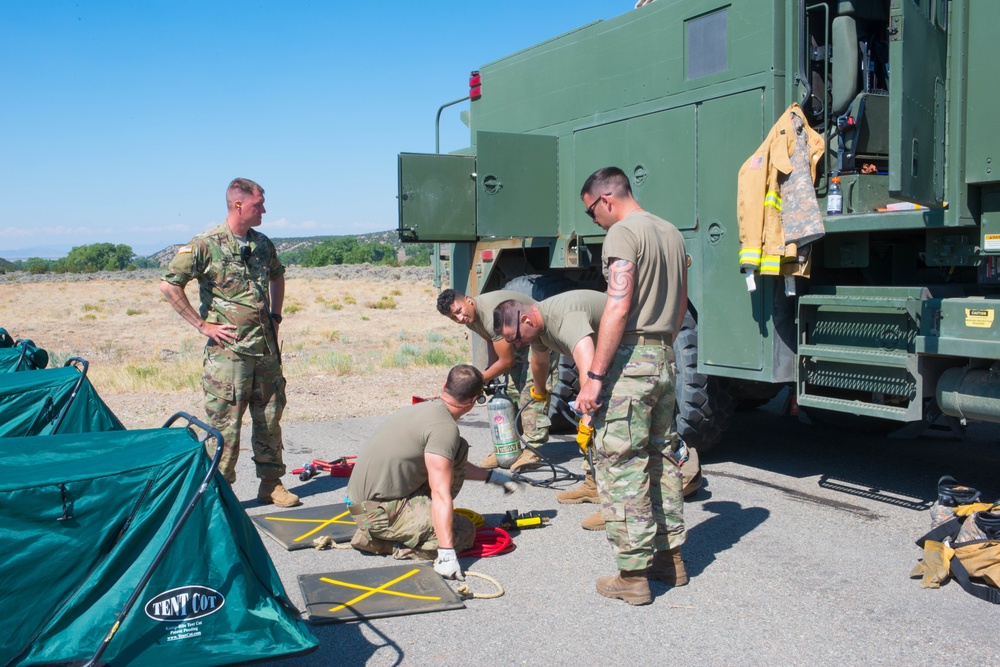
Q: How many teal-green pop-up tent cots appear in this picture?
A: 3